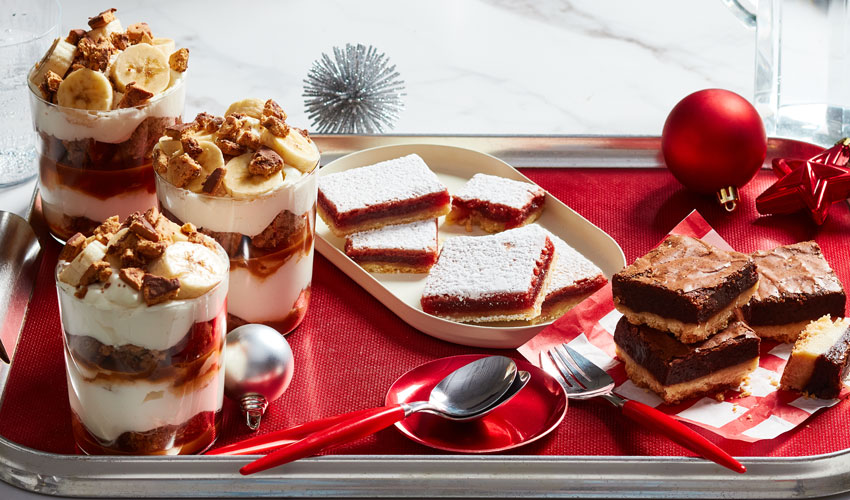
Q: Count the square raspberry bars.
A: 5